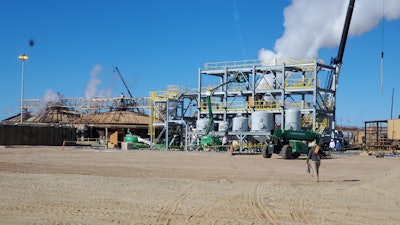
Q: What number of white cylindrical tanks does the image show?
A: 5